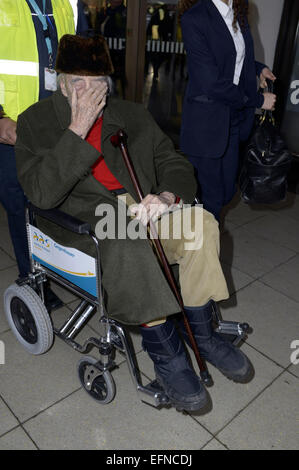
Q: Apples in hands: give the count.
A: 0